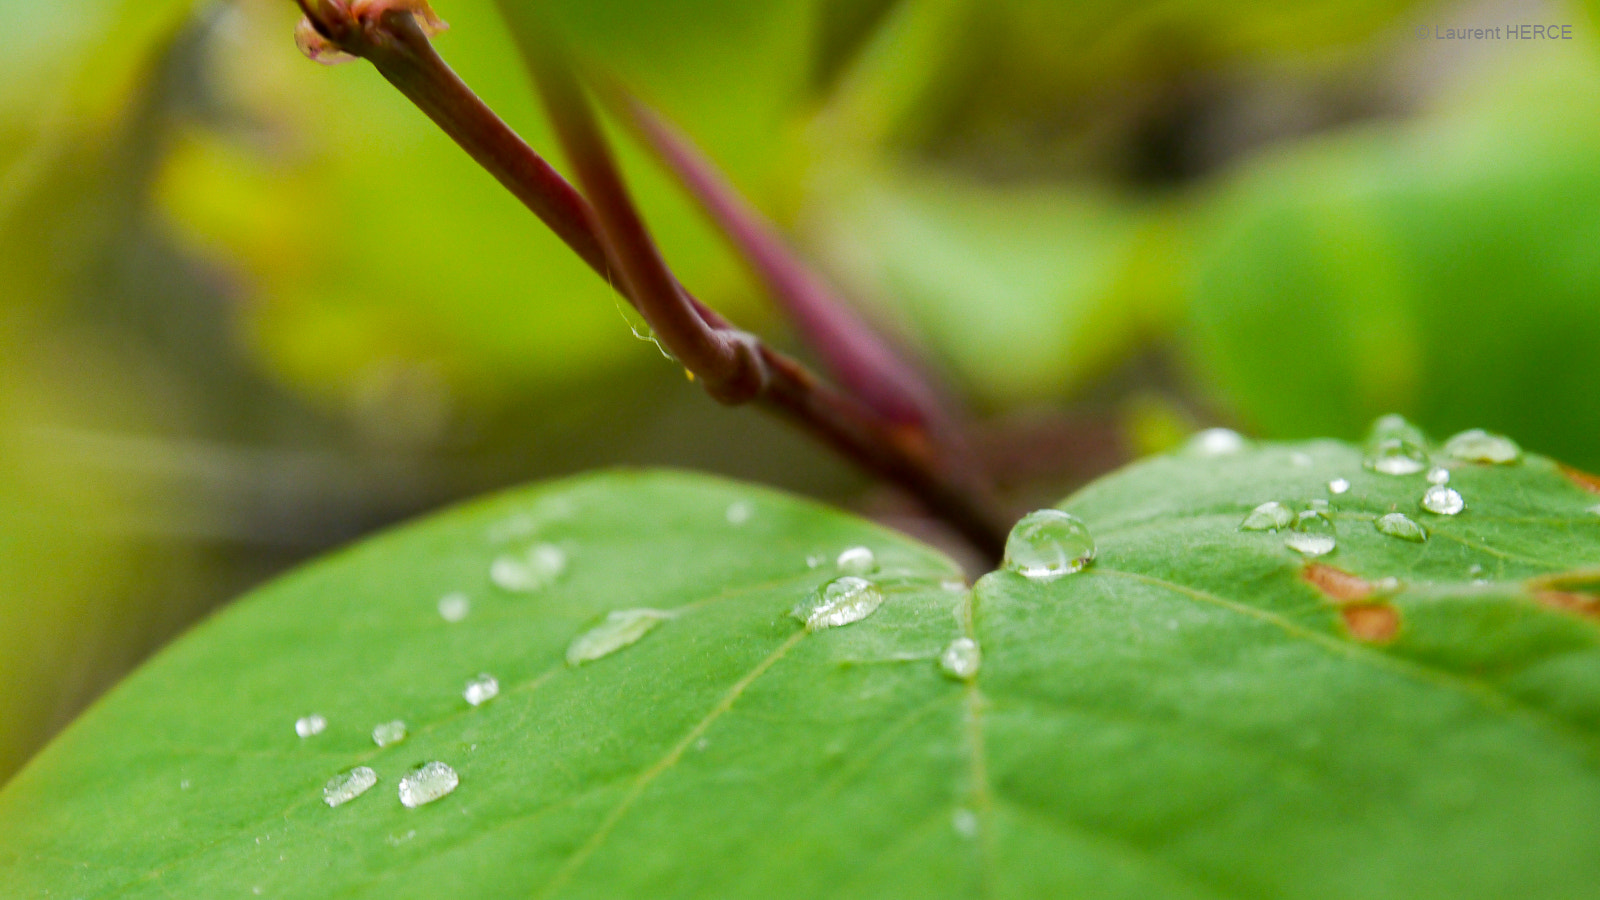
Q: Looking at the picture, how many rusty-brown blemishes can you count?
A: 4